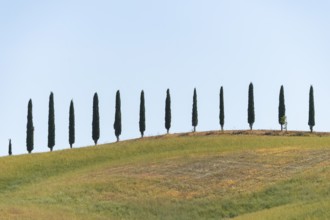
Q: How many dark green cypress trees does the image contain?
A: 13